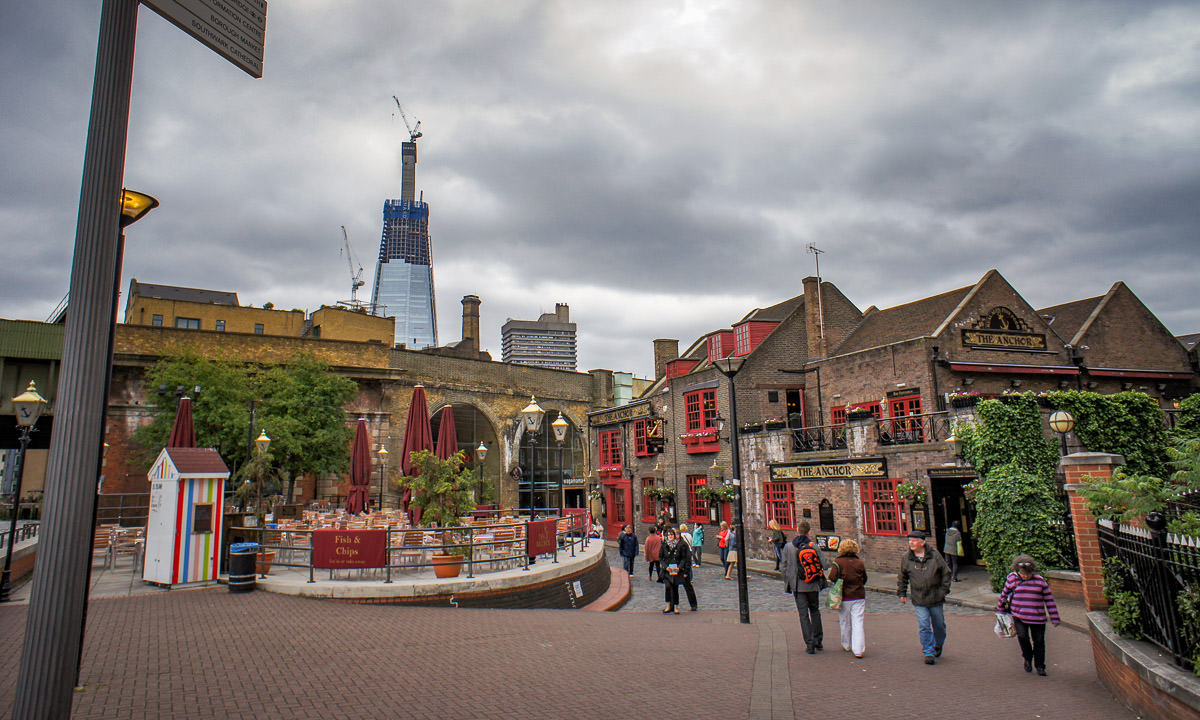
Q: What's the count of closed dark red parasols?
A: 4